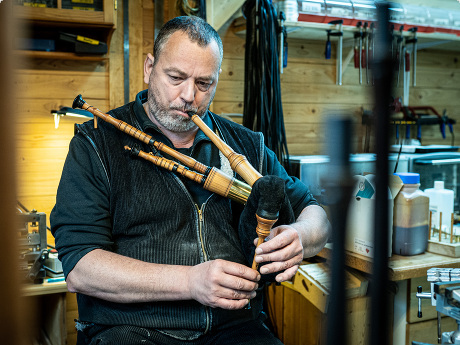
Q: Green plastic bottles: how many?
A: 0